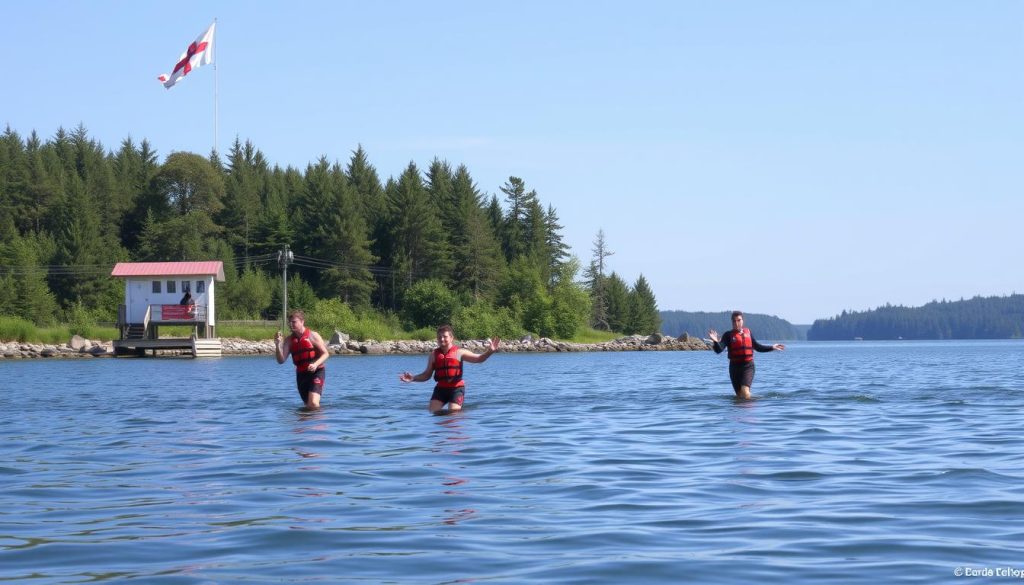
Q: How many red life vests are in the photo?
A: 3